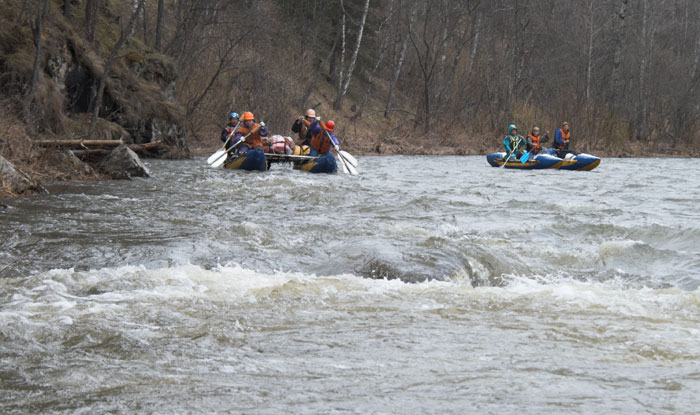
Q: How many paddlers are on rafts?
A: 7